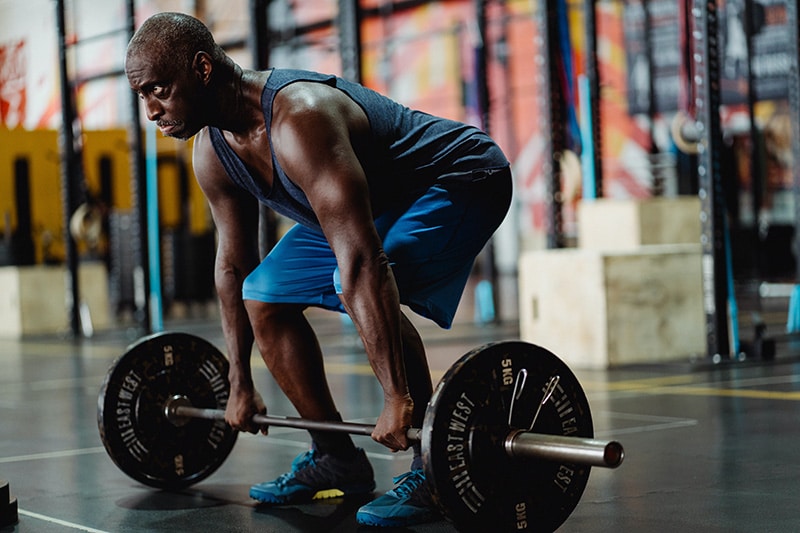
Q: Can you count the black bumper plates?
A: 2